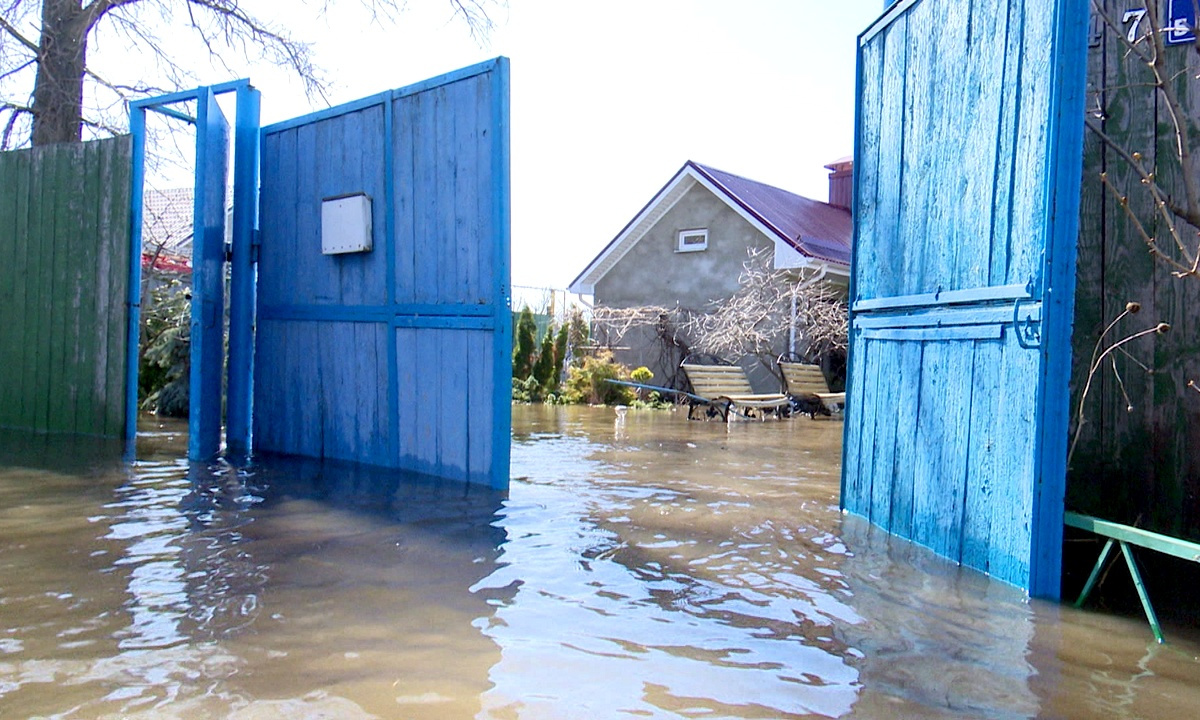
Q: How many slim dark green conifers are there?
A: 3